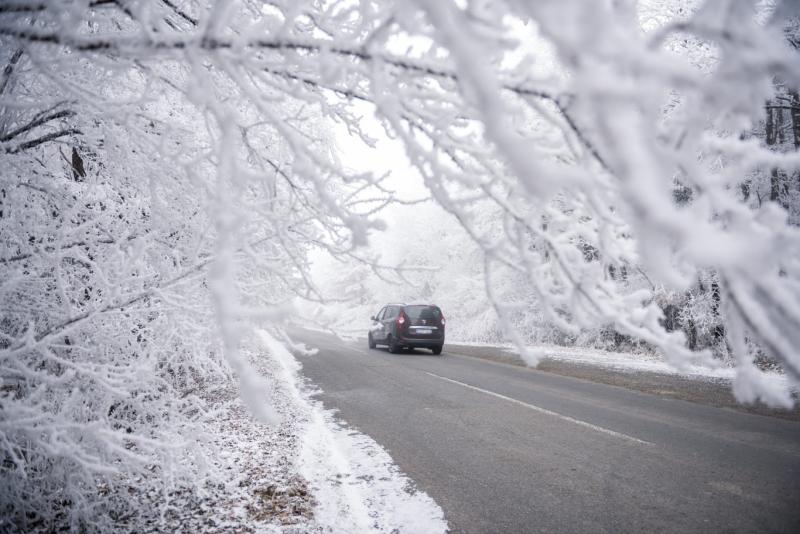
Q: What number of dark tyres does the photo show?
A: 3